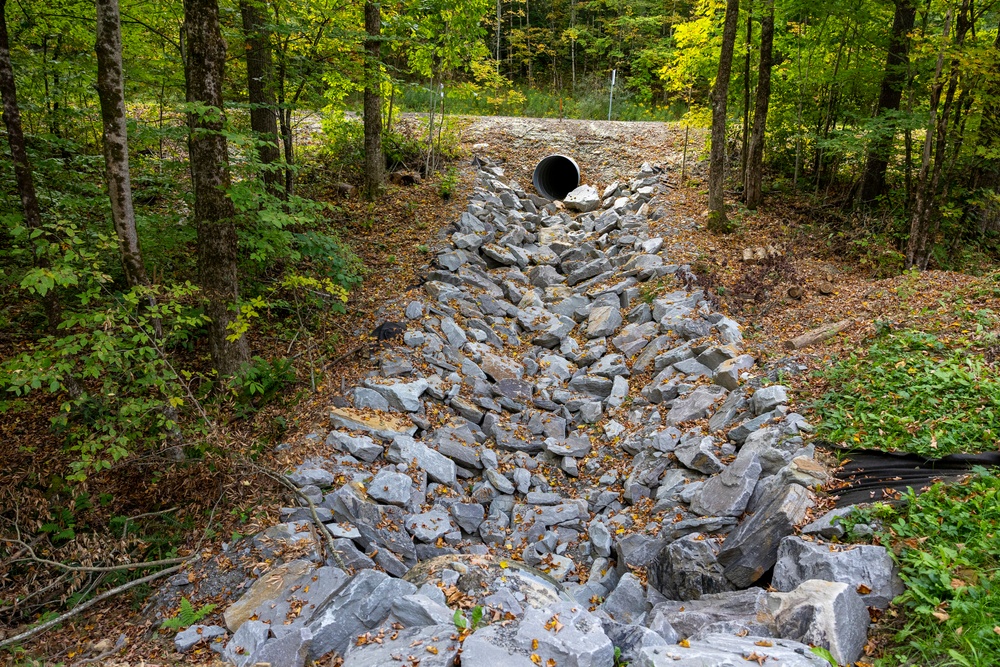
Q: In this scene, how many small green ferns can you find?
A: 1